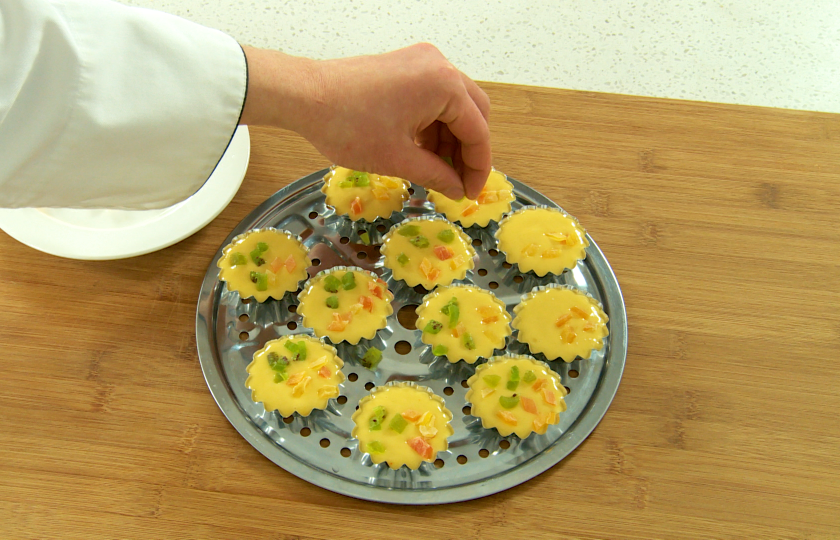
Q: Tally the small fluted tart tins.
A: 11